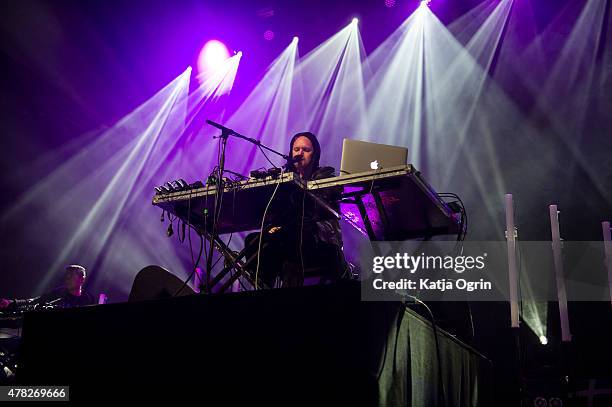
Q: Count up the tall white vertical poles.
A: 3